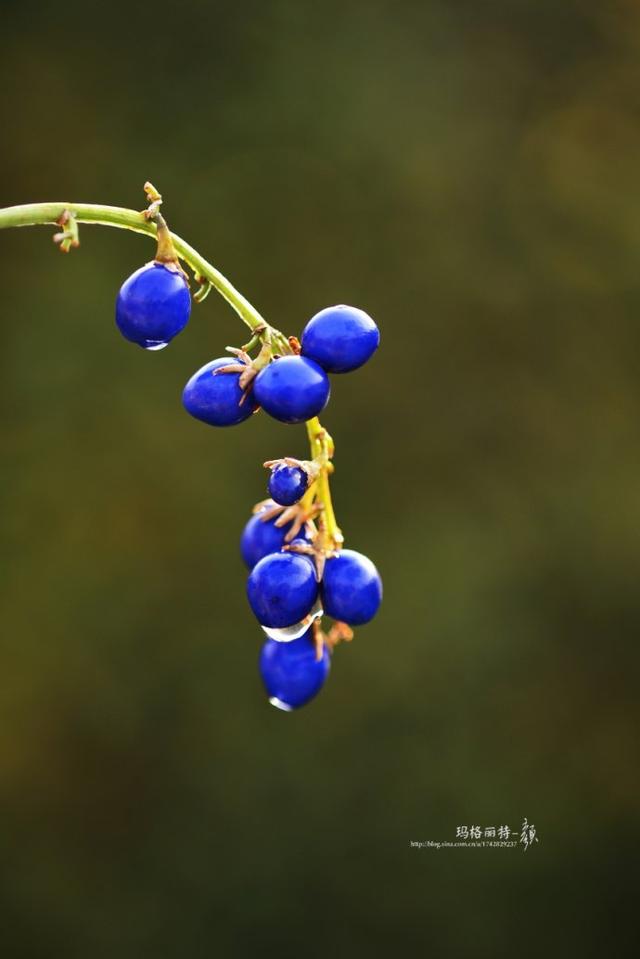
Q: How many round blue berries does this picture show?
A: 9